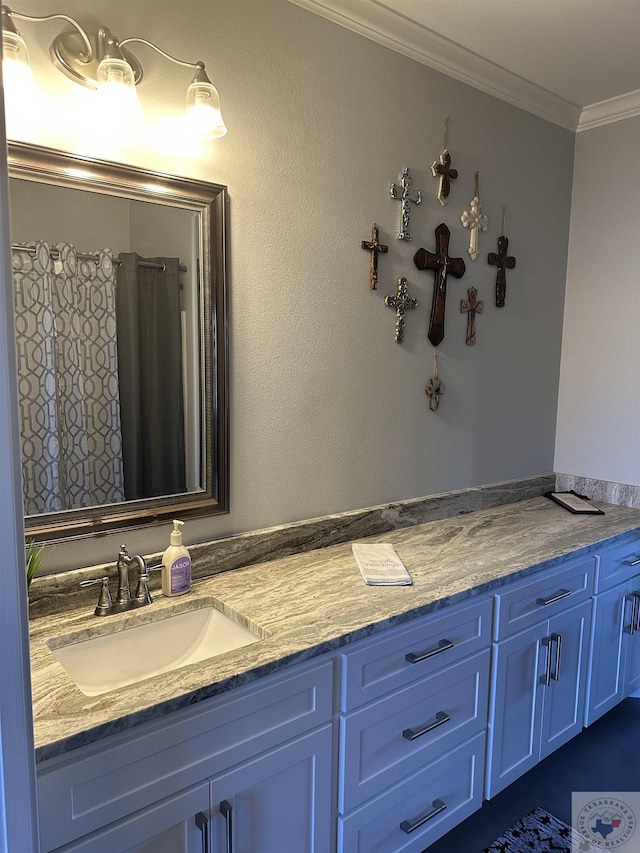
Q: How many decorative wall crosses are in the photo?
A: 9